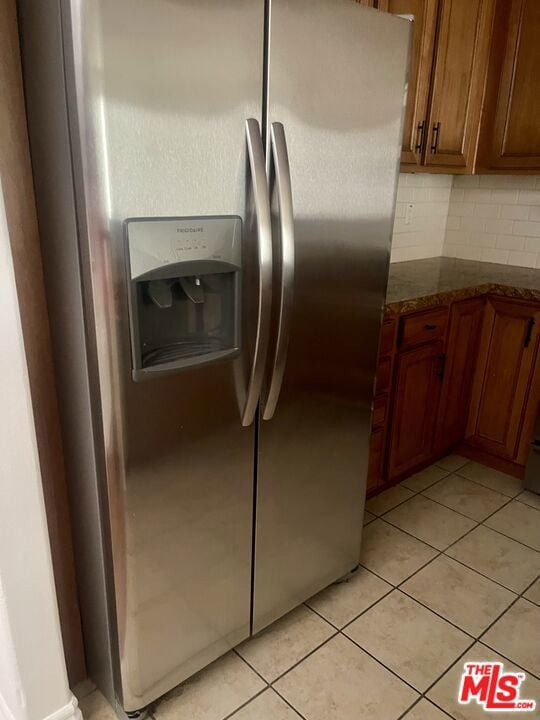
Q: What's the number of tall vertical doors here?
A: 2